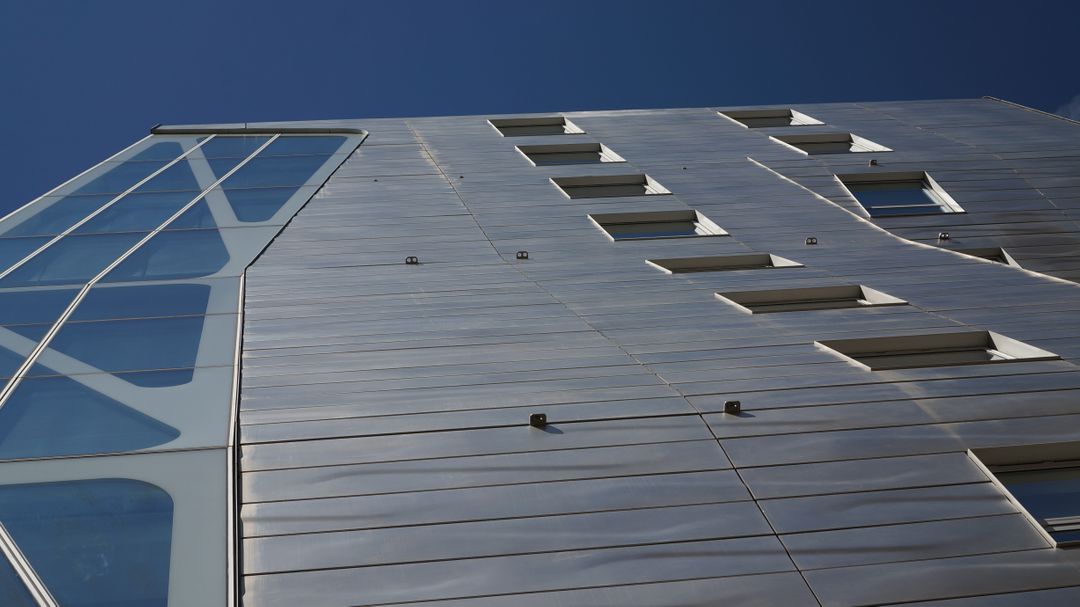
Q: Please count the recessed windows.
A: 12